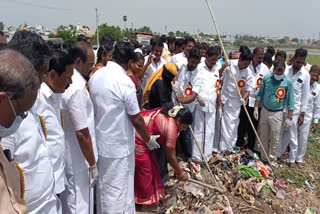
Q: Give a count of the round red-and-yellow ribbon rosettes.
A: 5